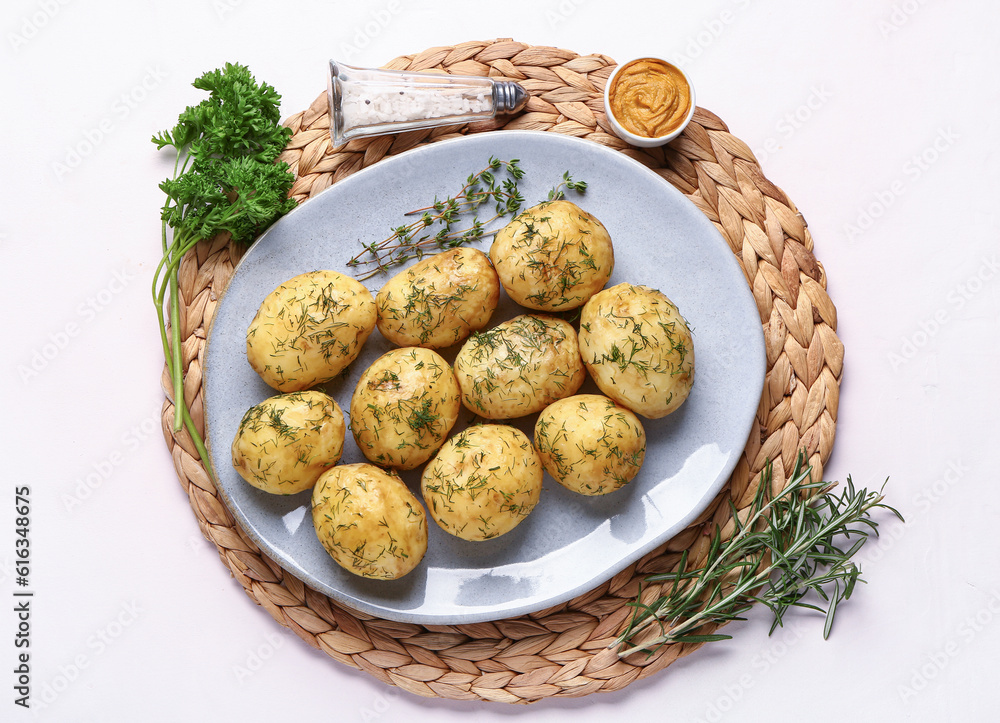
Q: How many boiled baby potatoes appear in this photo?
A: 10